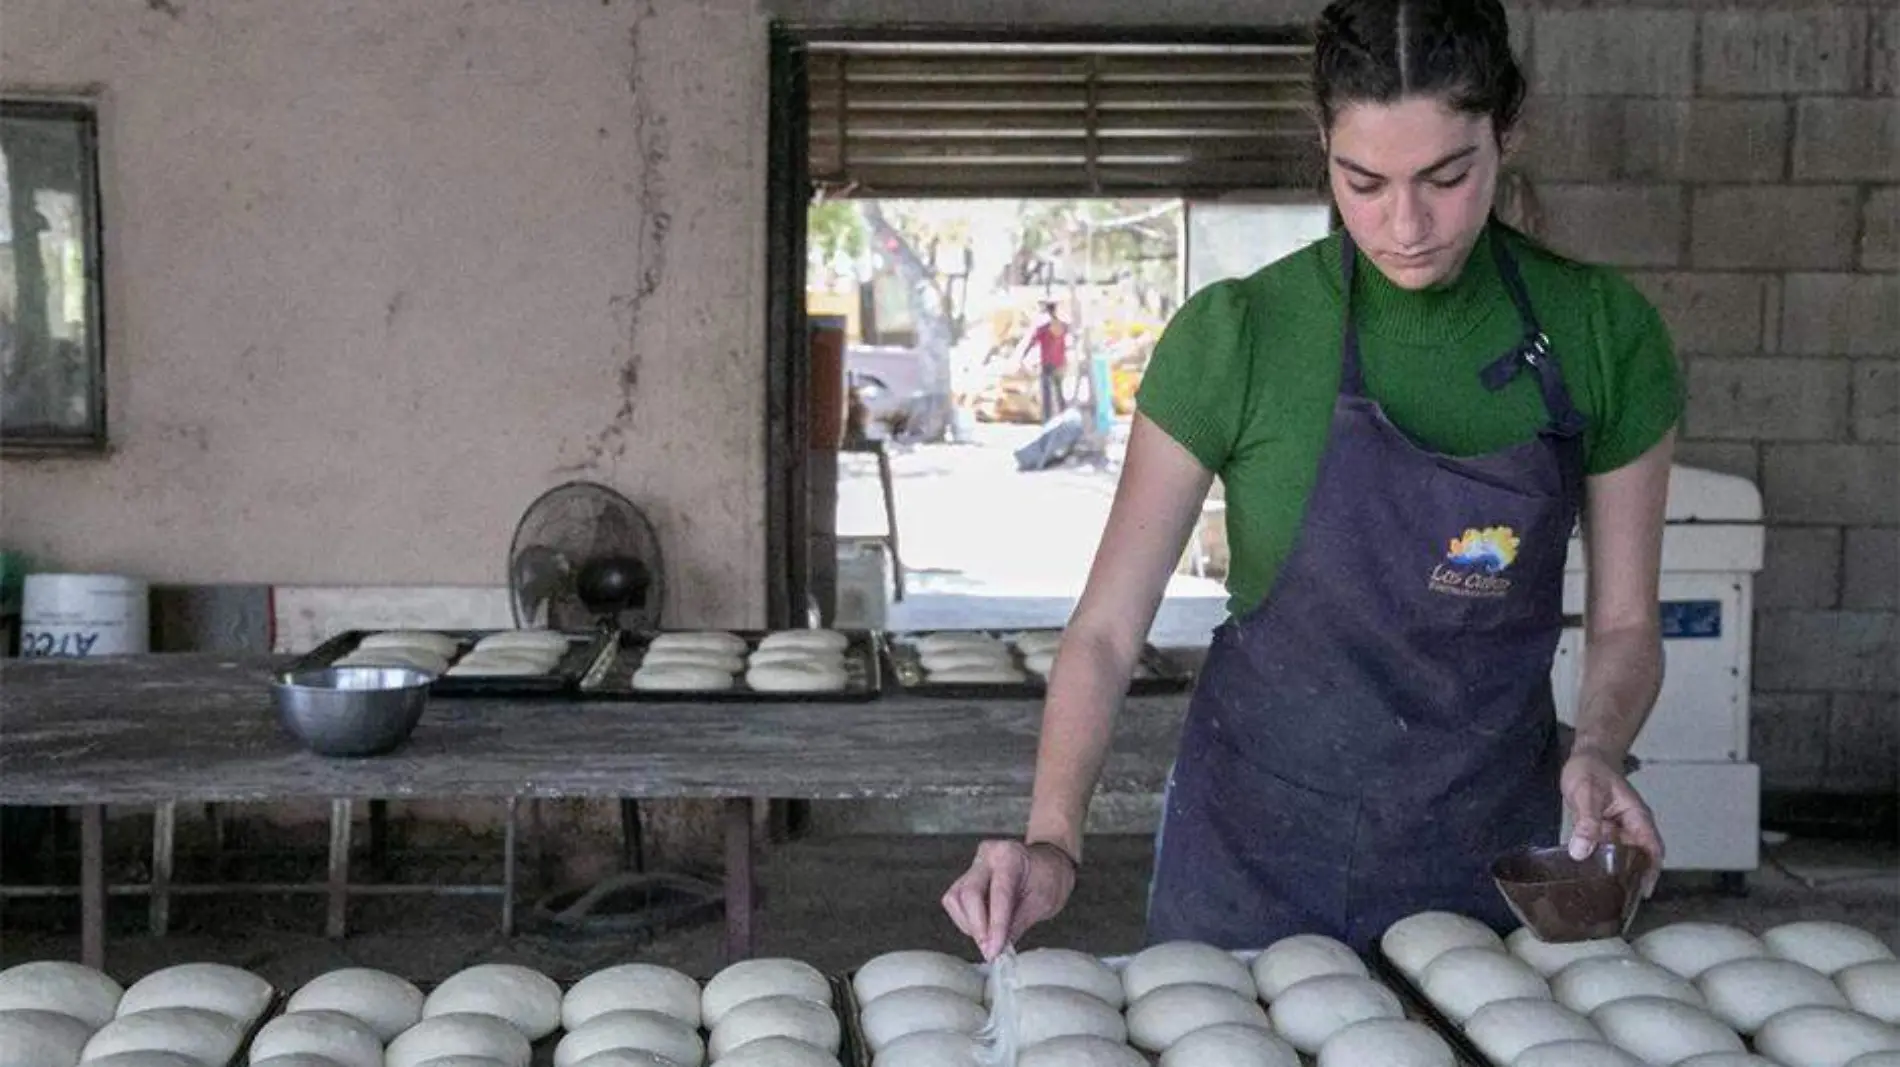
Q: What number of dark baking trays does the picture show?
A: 7